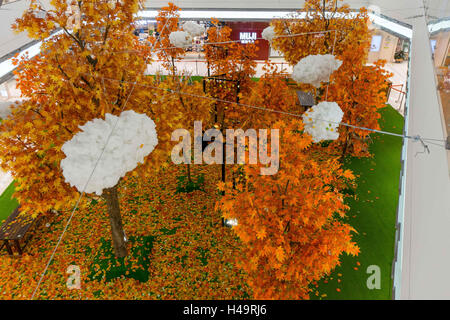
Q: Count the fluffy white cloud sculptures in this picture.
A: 6